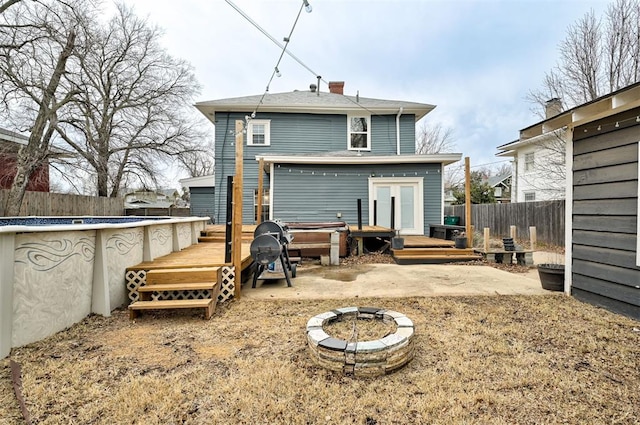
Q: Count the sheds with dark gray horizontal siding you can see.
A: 1